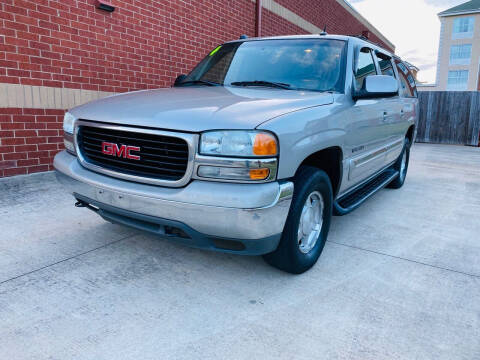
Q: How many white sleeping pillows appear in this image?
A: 0